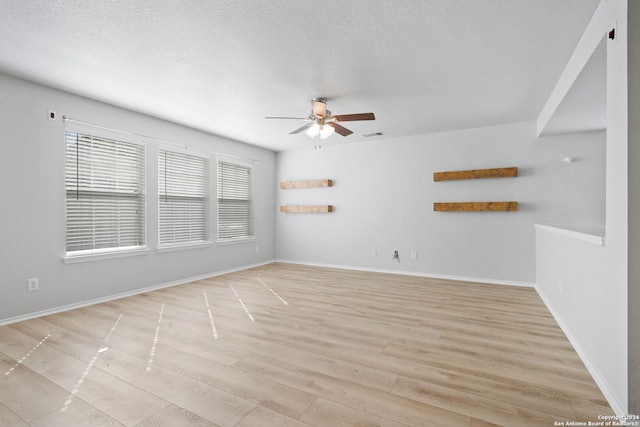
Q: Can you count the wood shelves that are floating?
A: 4